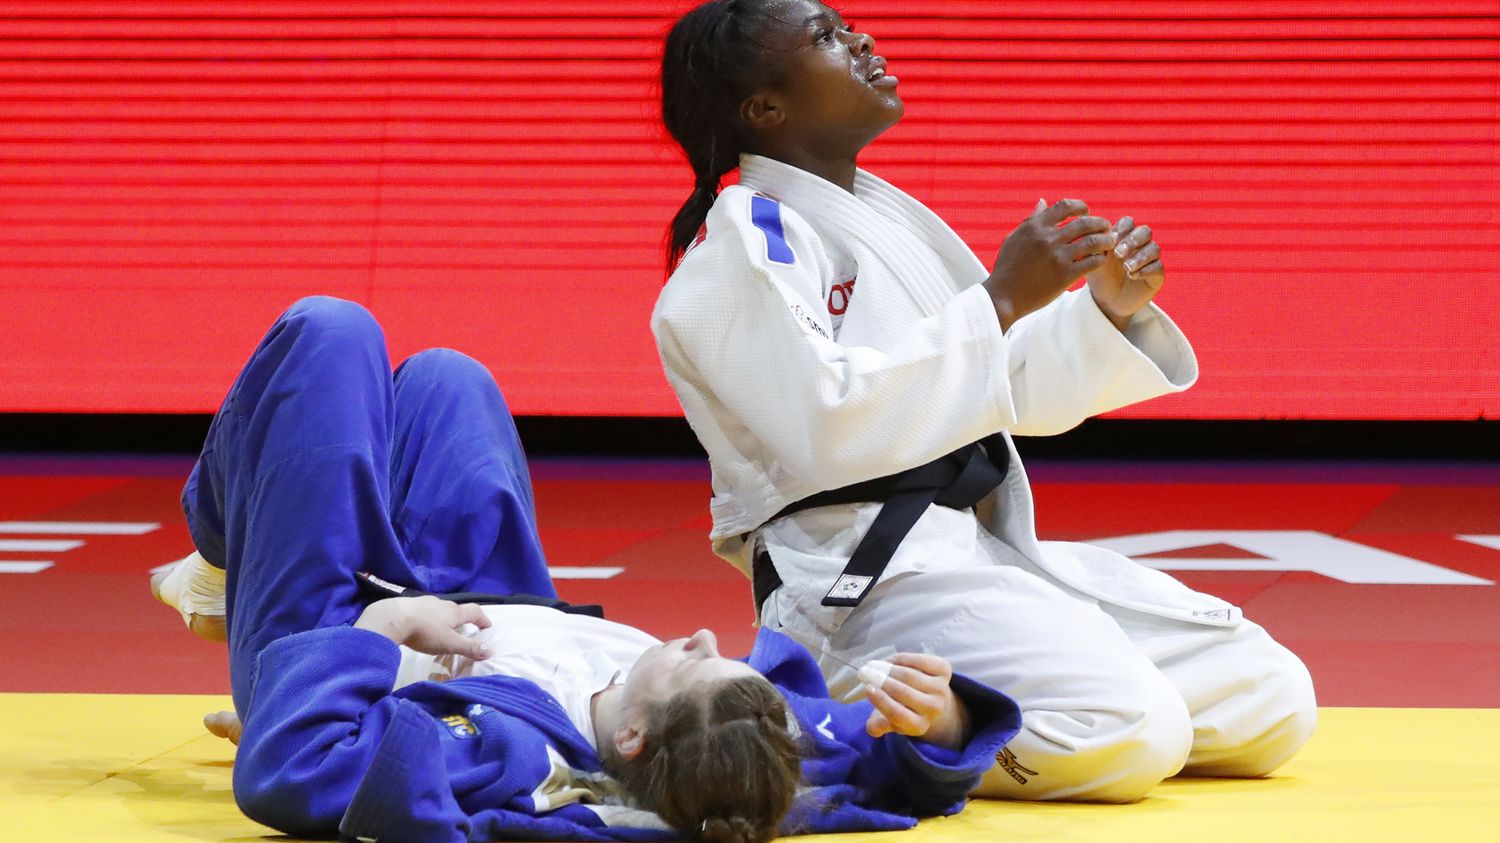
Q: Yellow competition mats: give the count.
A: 1